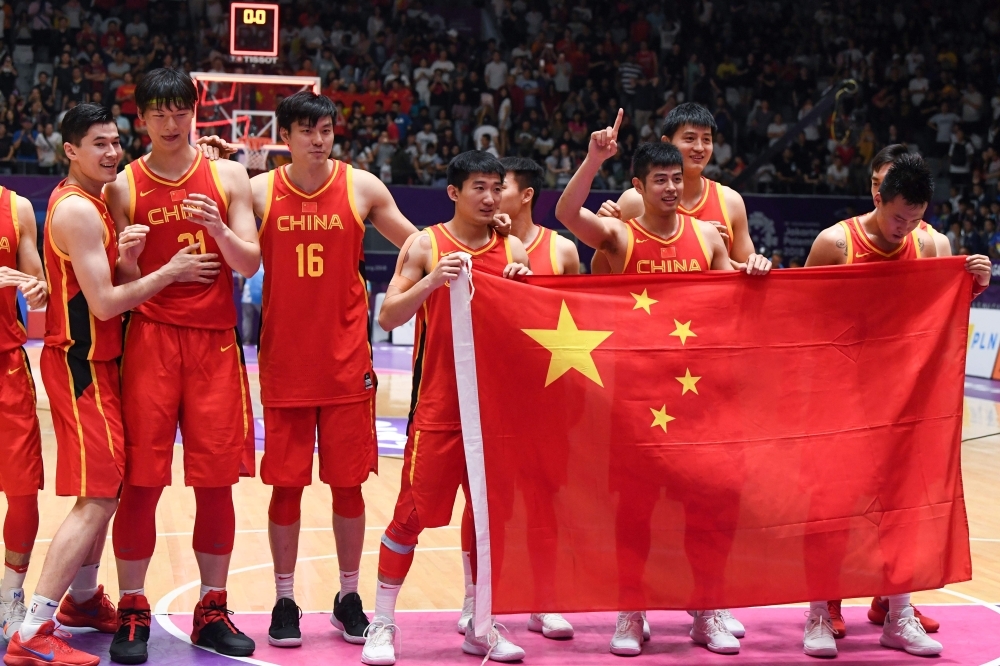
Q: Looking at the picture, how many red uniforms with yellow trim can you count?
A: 10